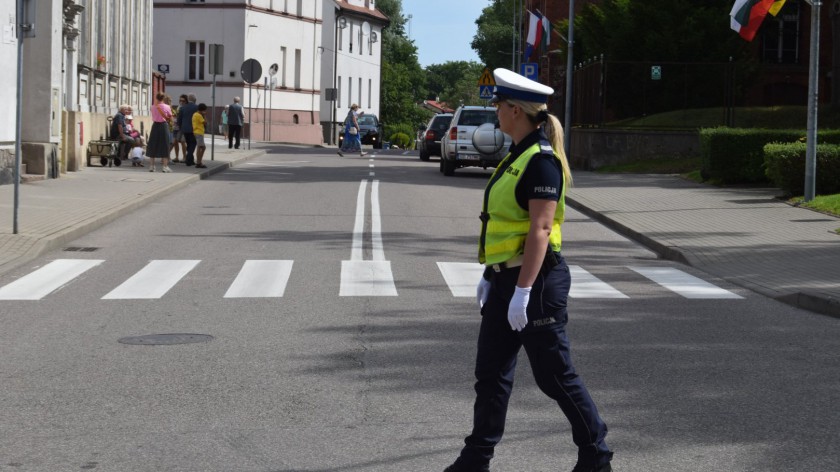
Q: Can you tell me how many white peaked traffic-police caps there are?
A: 1